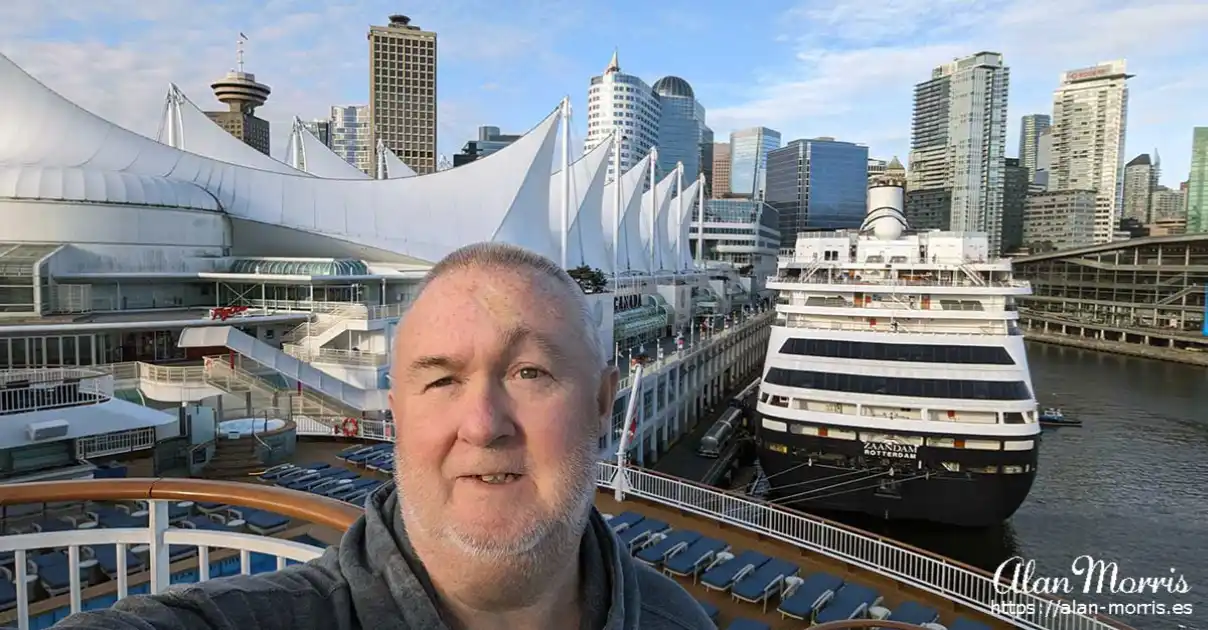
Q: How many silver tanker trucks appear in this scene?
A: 1